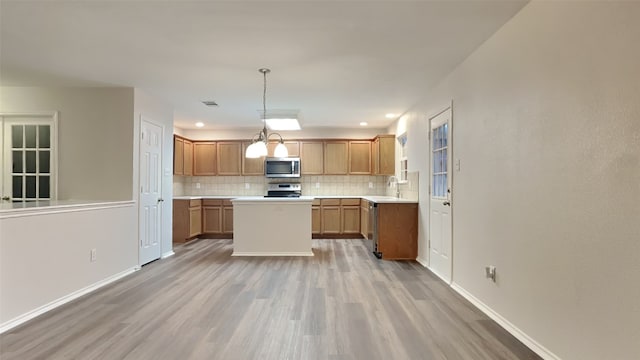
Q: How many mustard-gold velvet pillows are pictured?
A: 0